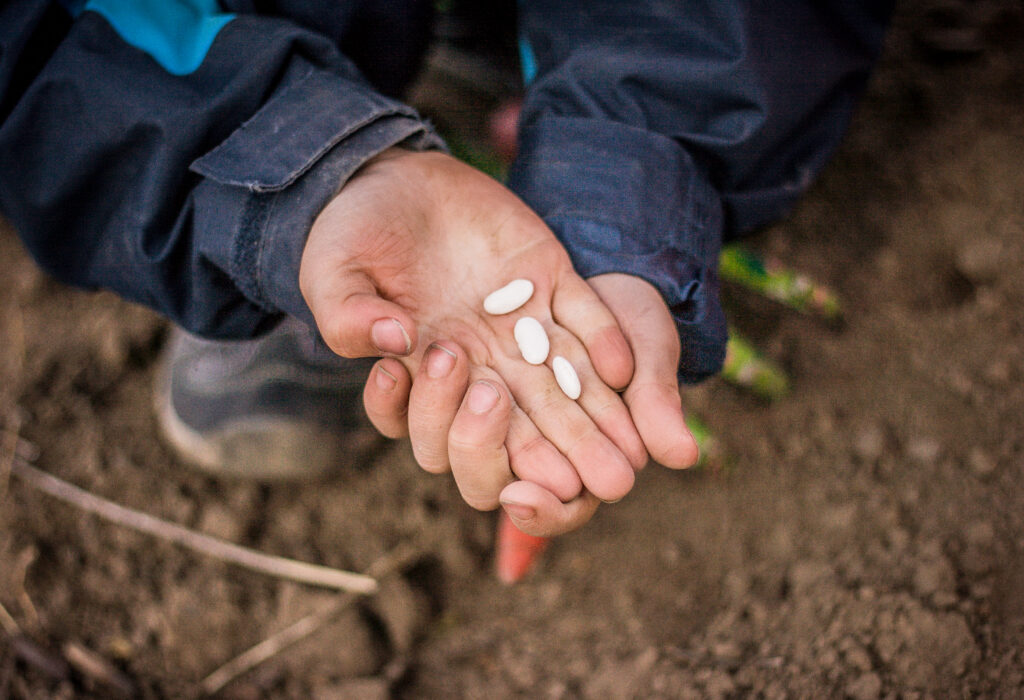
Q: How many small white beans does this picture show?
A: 3